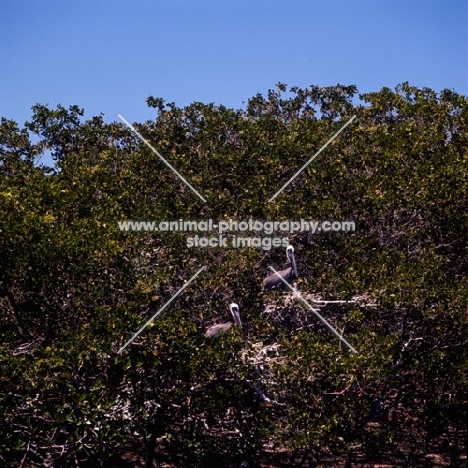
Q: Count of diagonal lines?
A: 4